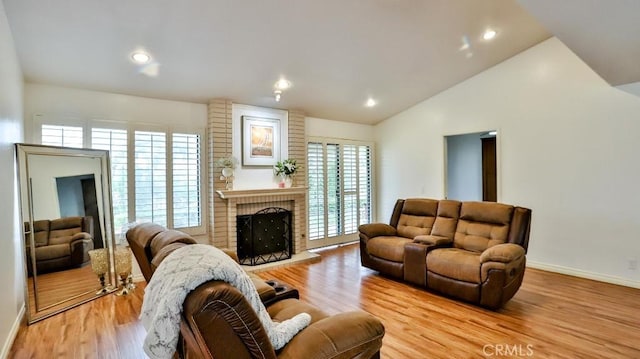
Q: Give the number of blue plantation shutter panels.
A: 0